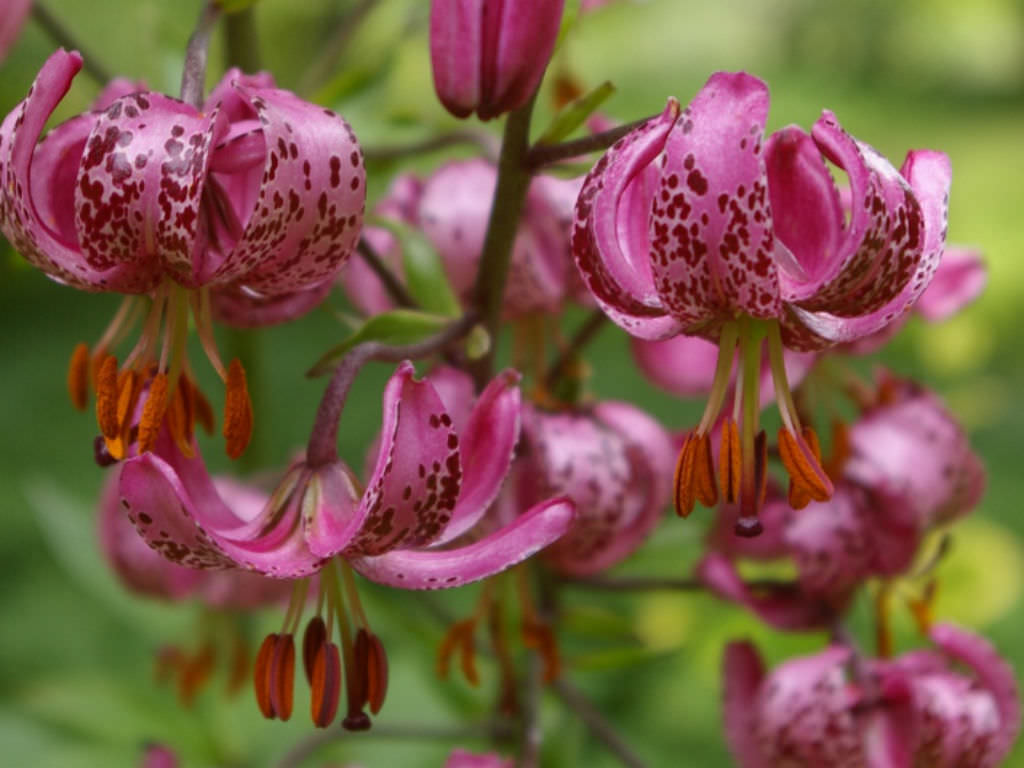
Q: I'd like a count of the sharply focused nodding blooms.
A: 3